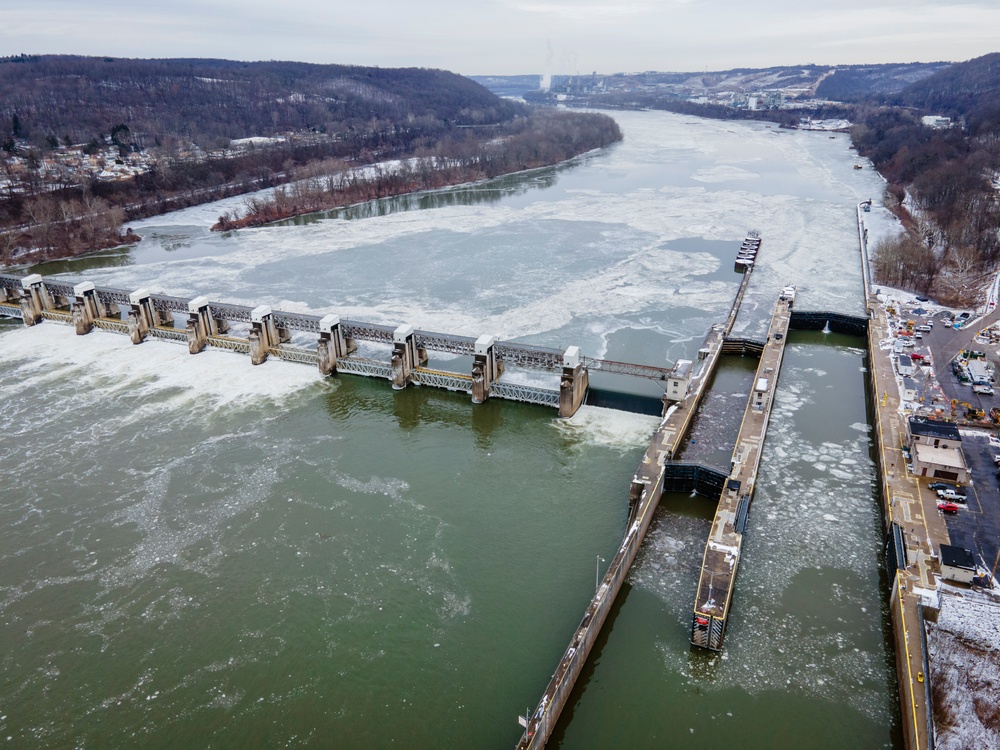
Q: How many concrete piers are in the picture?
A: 9